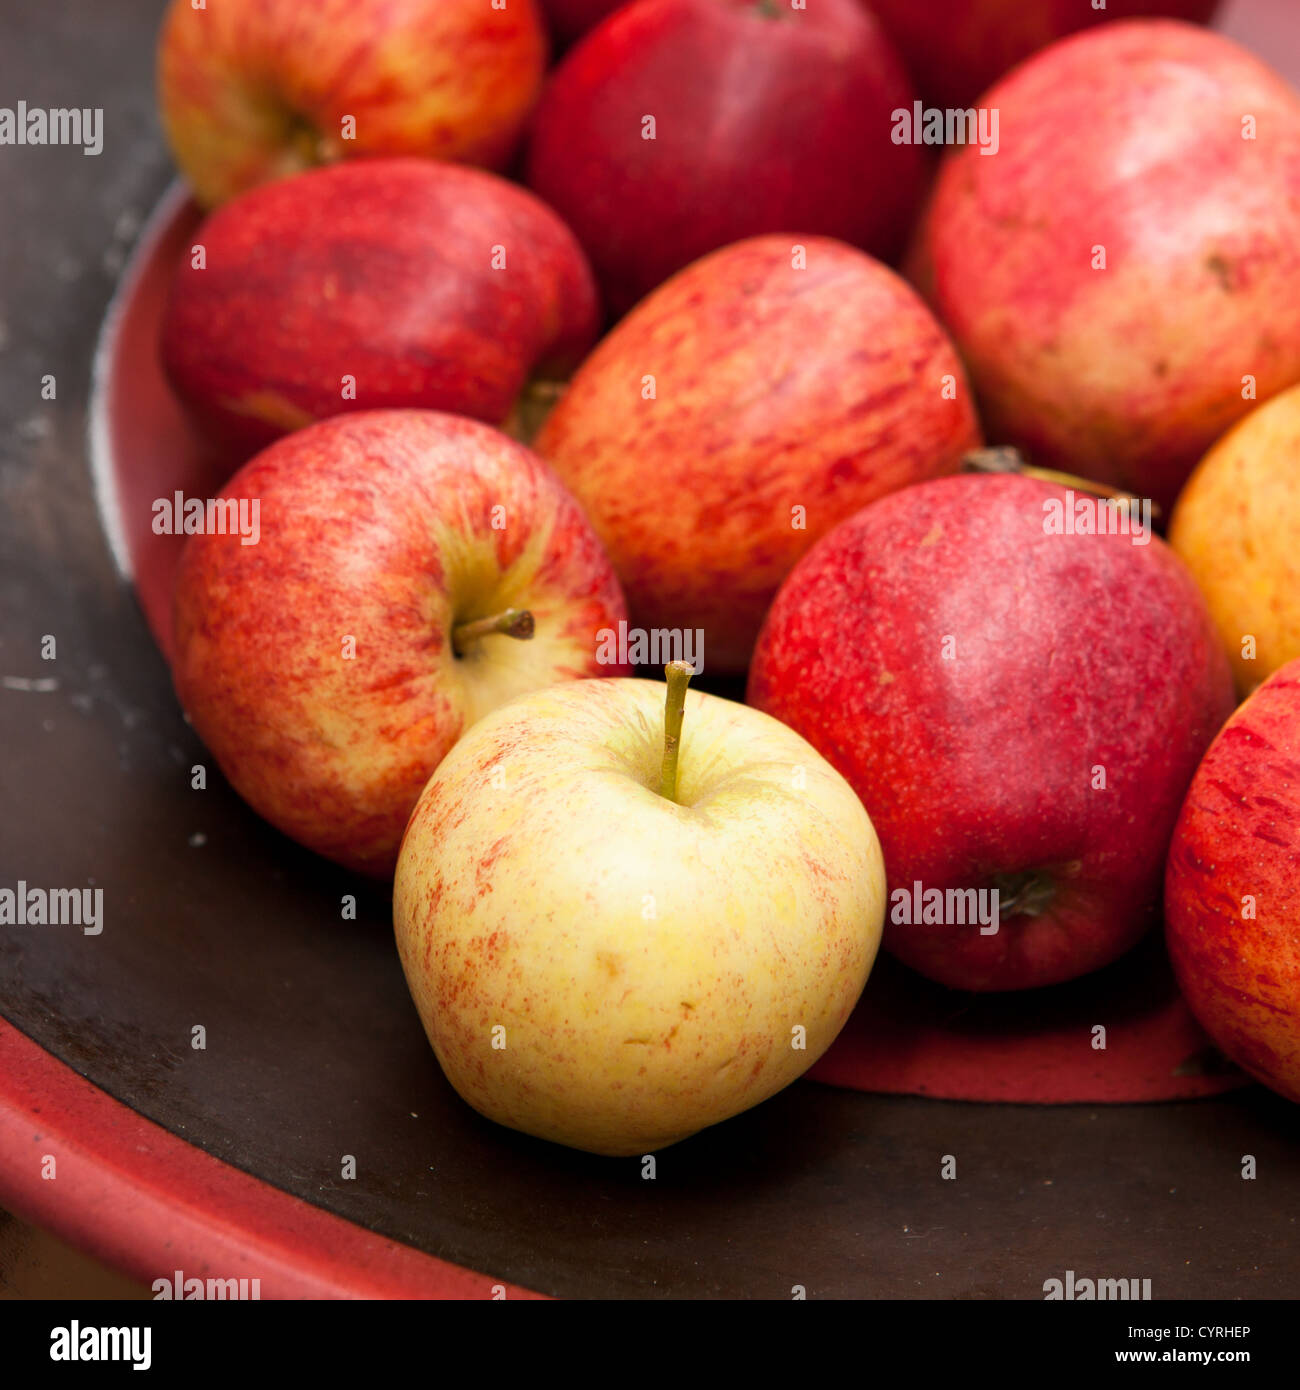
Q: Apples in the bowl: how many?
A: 12